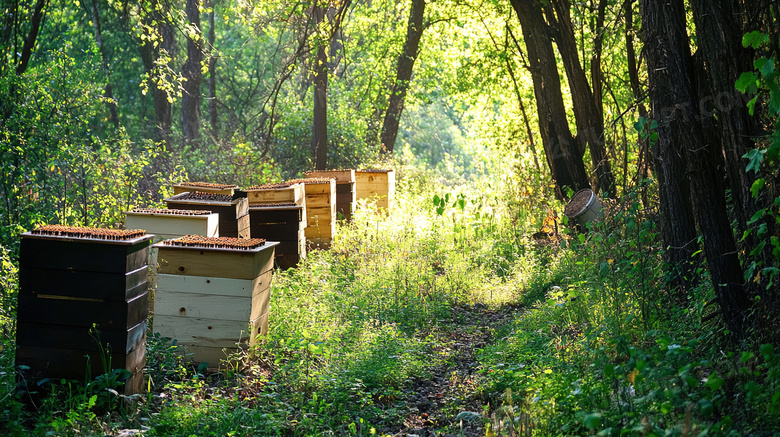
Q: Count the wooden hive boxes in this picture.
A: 10